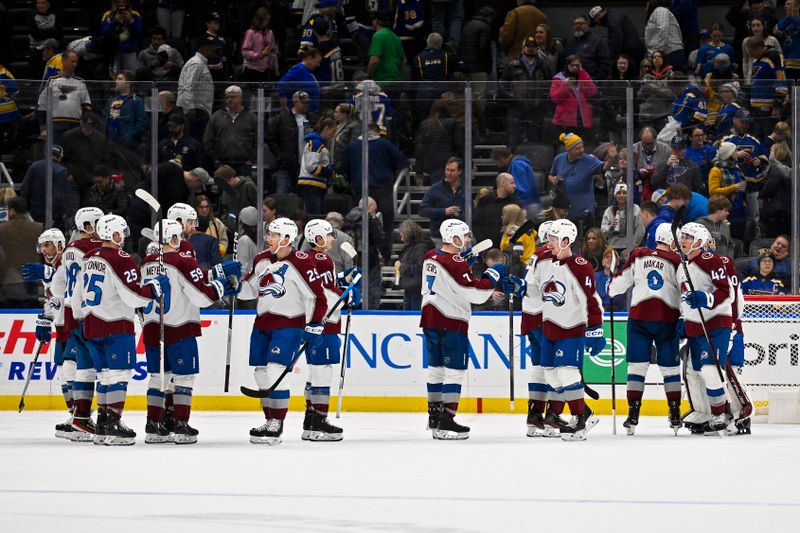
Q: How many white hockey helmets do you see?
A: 12